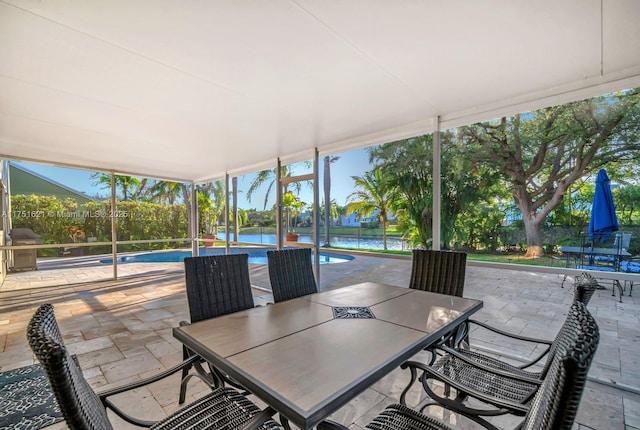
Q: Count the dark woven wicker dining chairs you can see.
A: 6